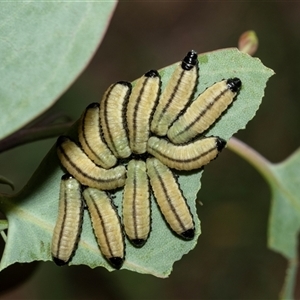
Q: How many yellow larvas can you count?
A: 11